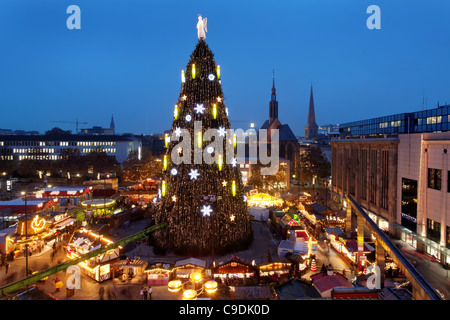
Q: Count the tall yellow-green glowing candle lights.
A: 12